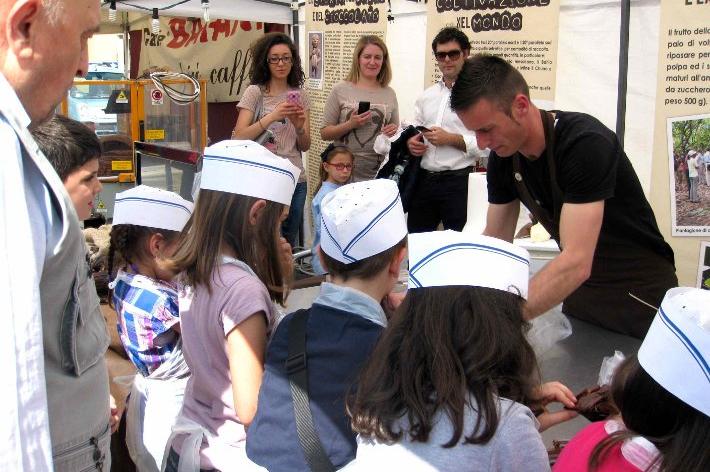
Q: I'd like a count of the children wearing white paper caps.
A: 5